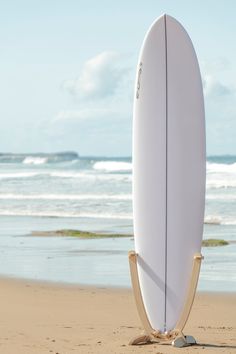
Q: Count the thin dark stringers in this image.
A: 1